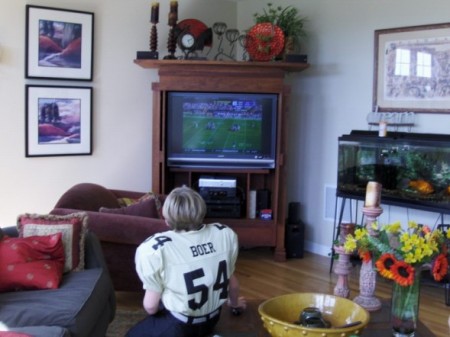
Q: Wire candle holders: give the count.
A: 3